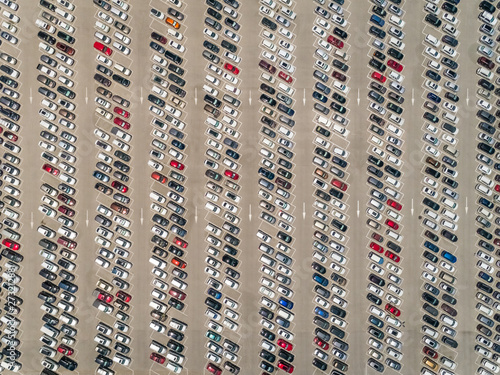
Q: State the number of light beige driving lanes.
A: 9